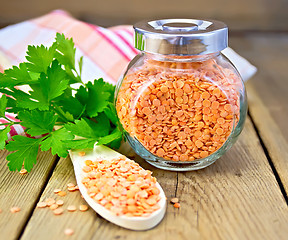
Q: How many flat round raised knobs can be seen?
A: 1